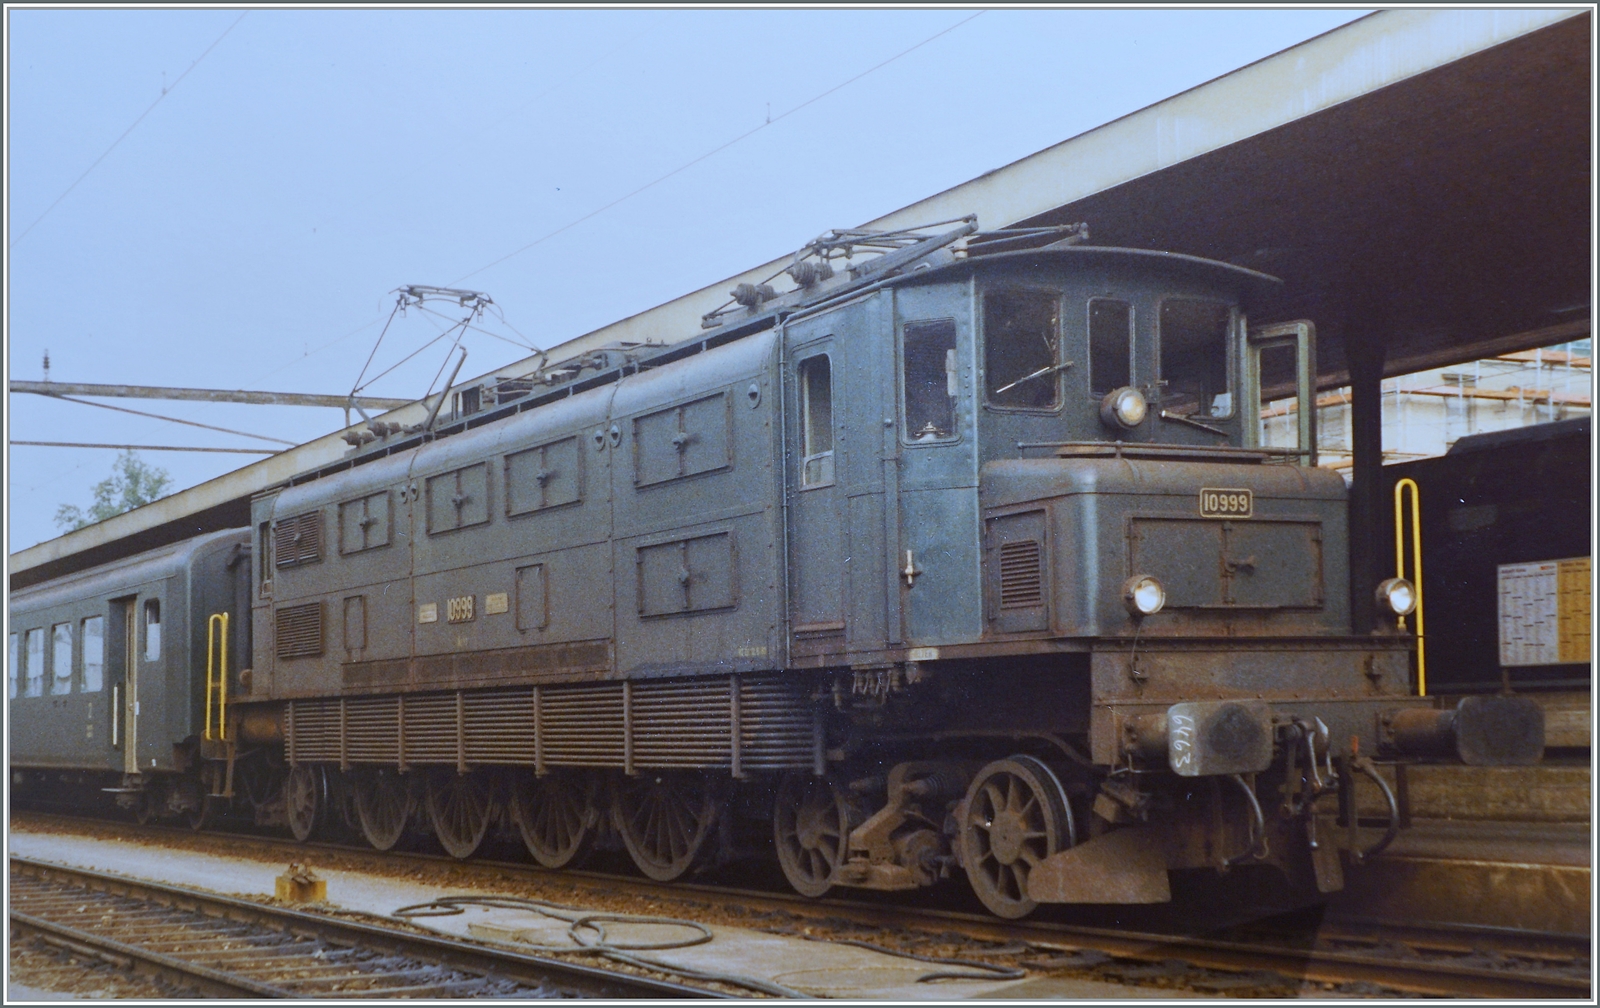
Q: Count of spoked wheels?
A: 7